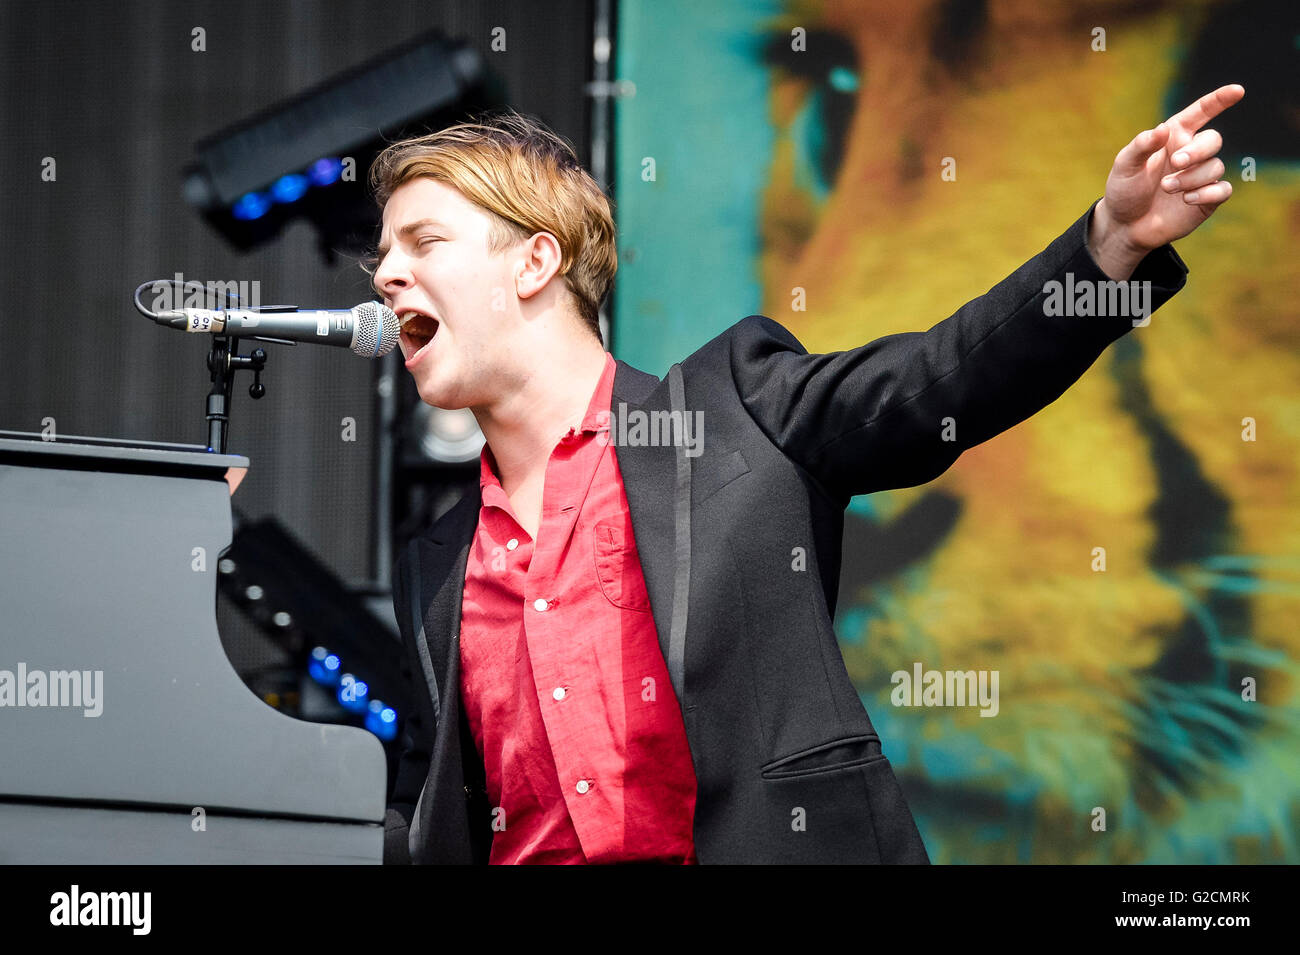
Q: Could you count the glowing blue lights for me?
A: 6